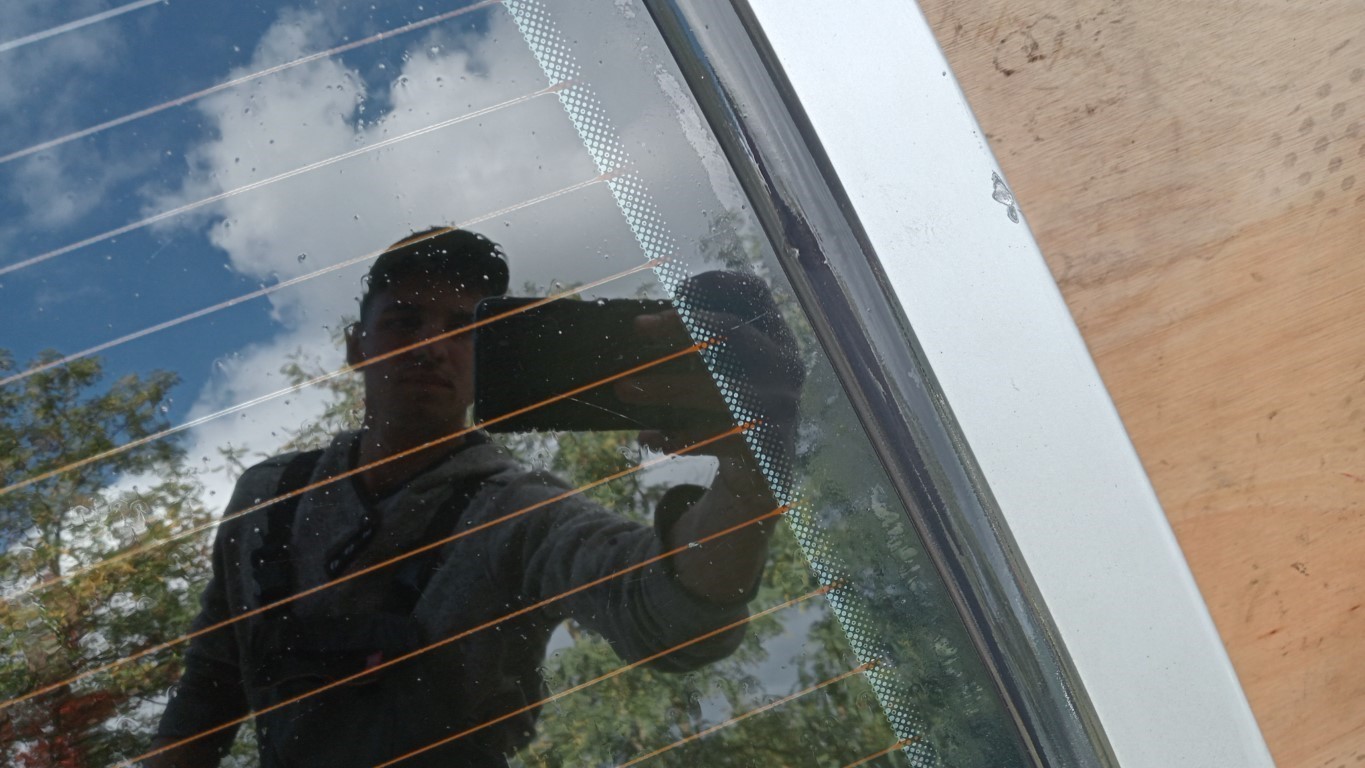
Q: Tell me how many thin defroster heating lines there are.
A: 11